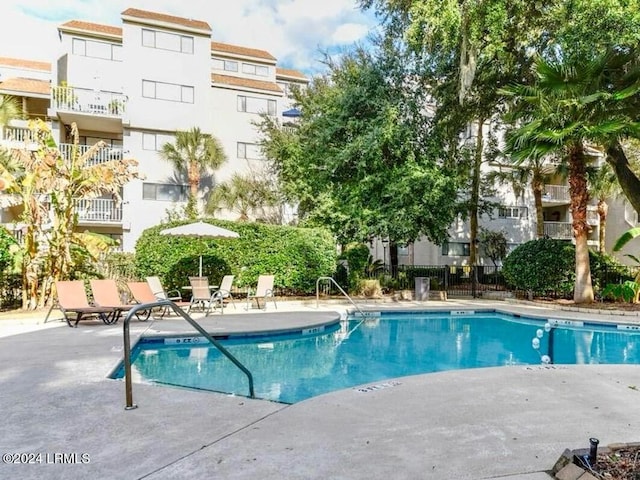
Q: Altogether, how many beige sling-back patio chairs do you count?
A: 4